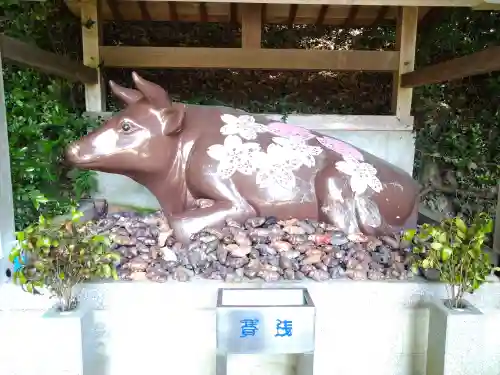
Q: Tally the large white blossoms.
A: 5